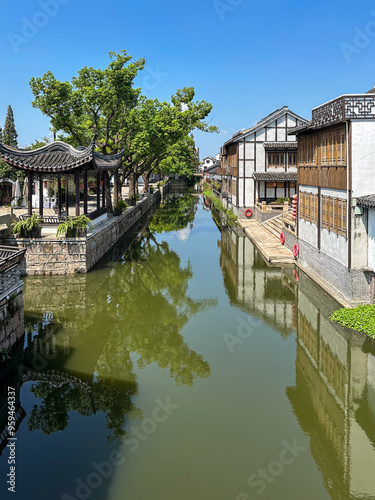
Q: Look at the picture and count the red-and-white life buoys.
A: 3